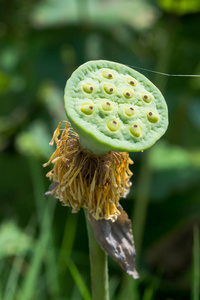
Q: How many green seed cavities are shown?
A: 12